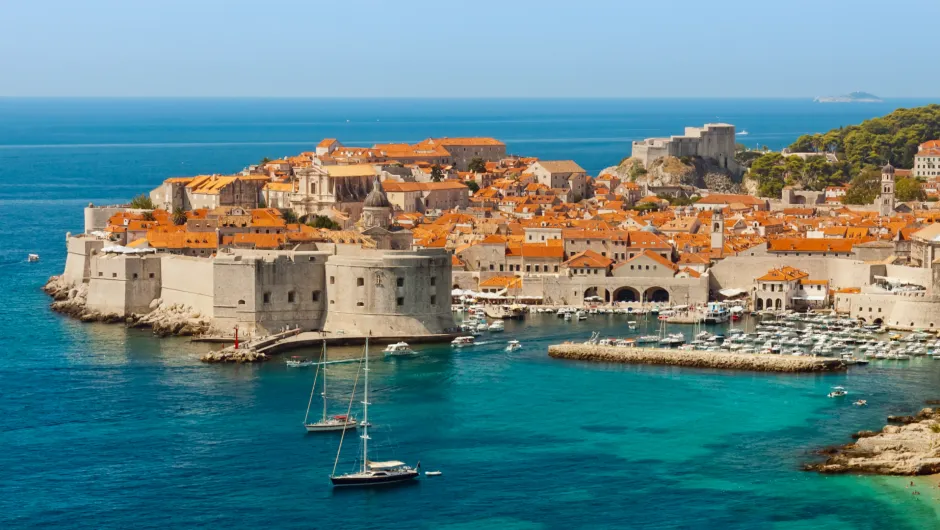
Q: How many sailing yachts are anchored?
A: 2